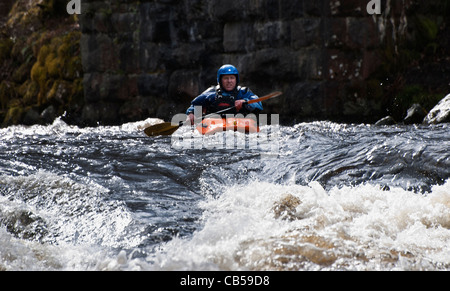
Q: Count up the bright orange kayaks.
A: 1